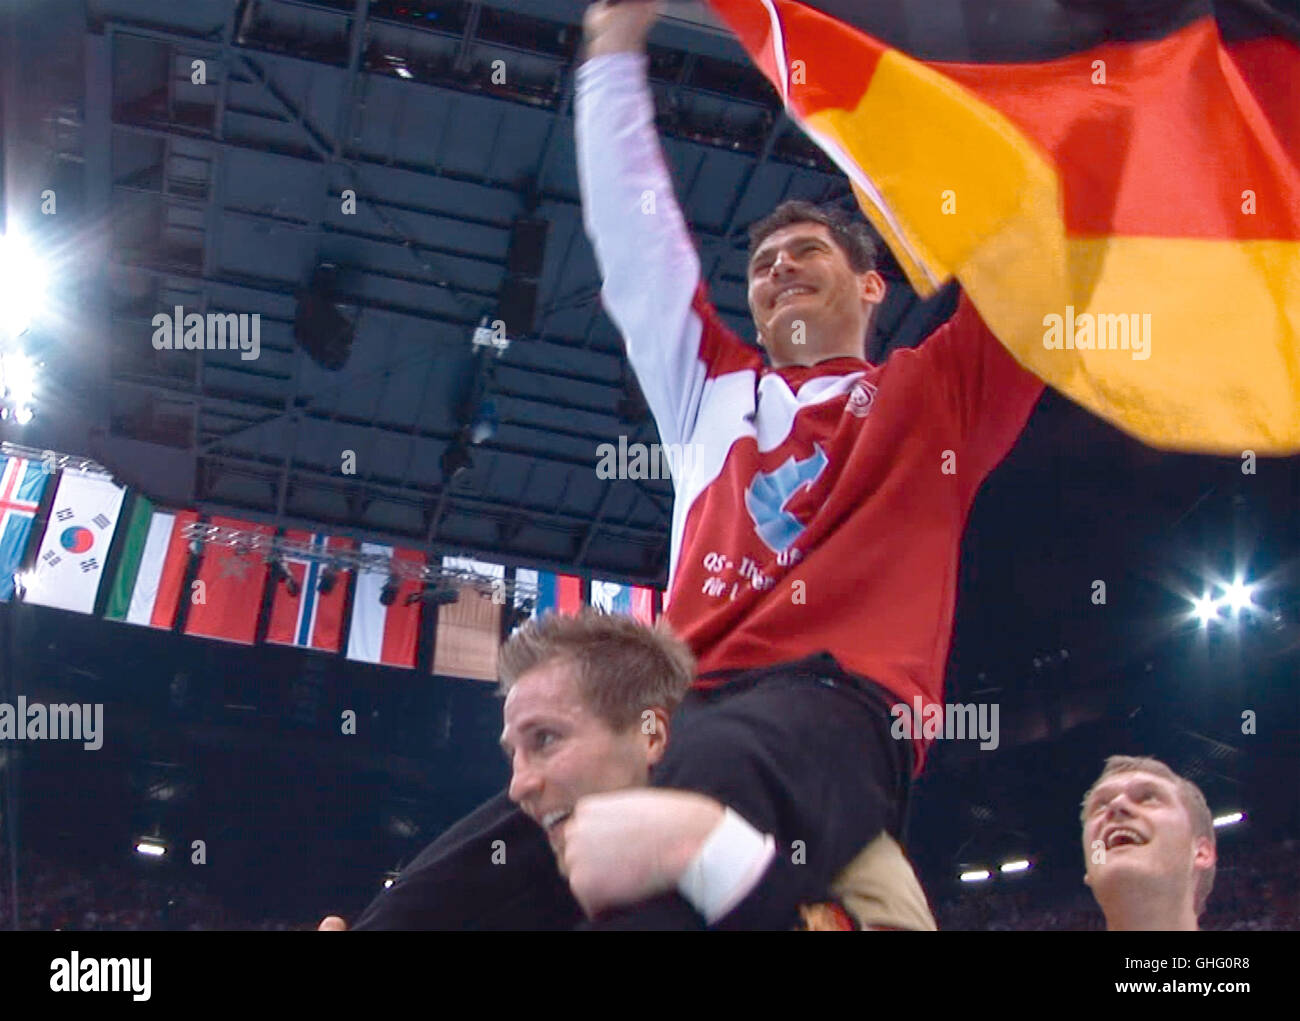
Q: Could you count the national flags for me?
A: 10